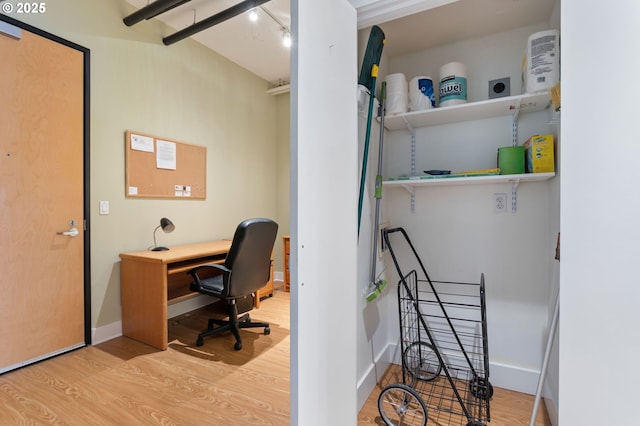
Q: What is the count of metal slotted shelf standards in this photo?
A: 2